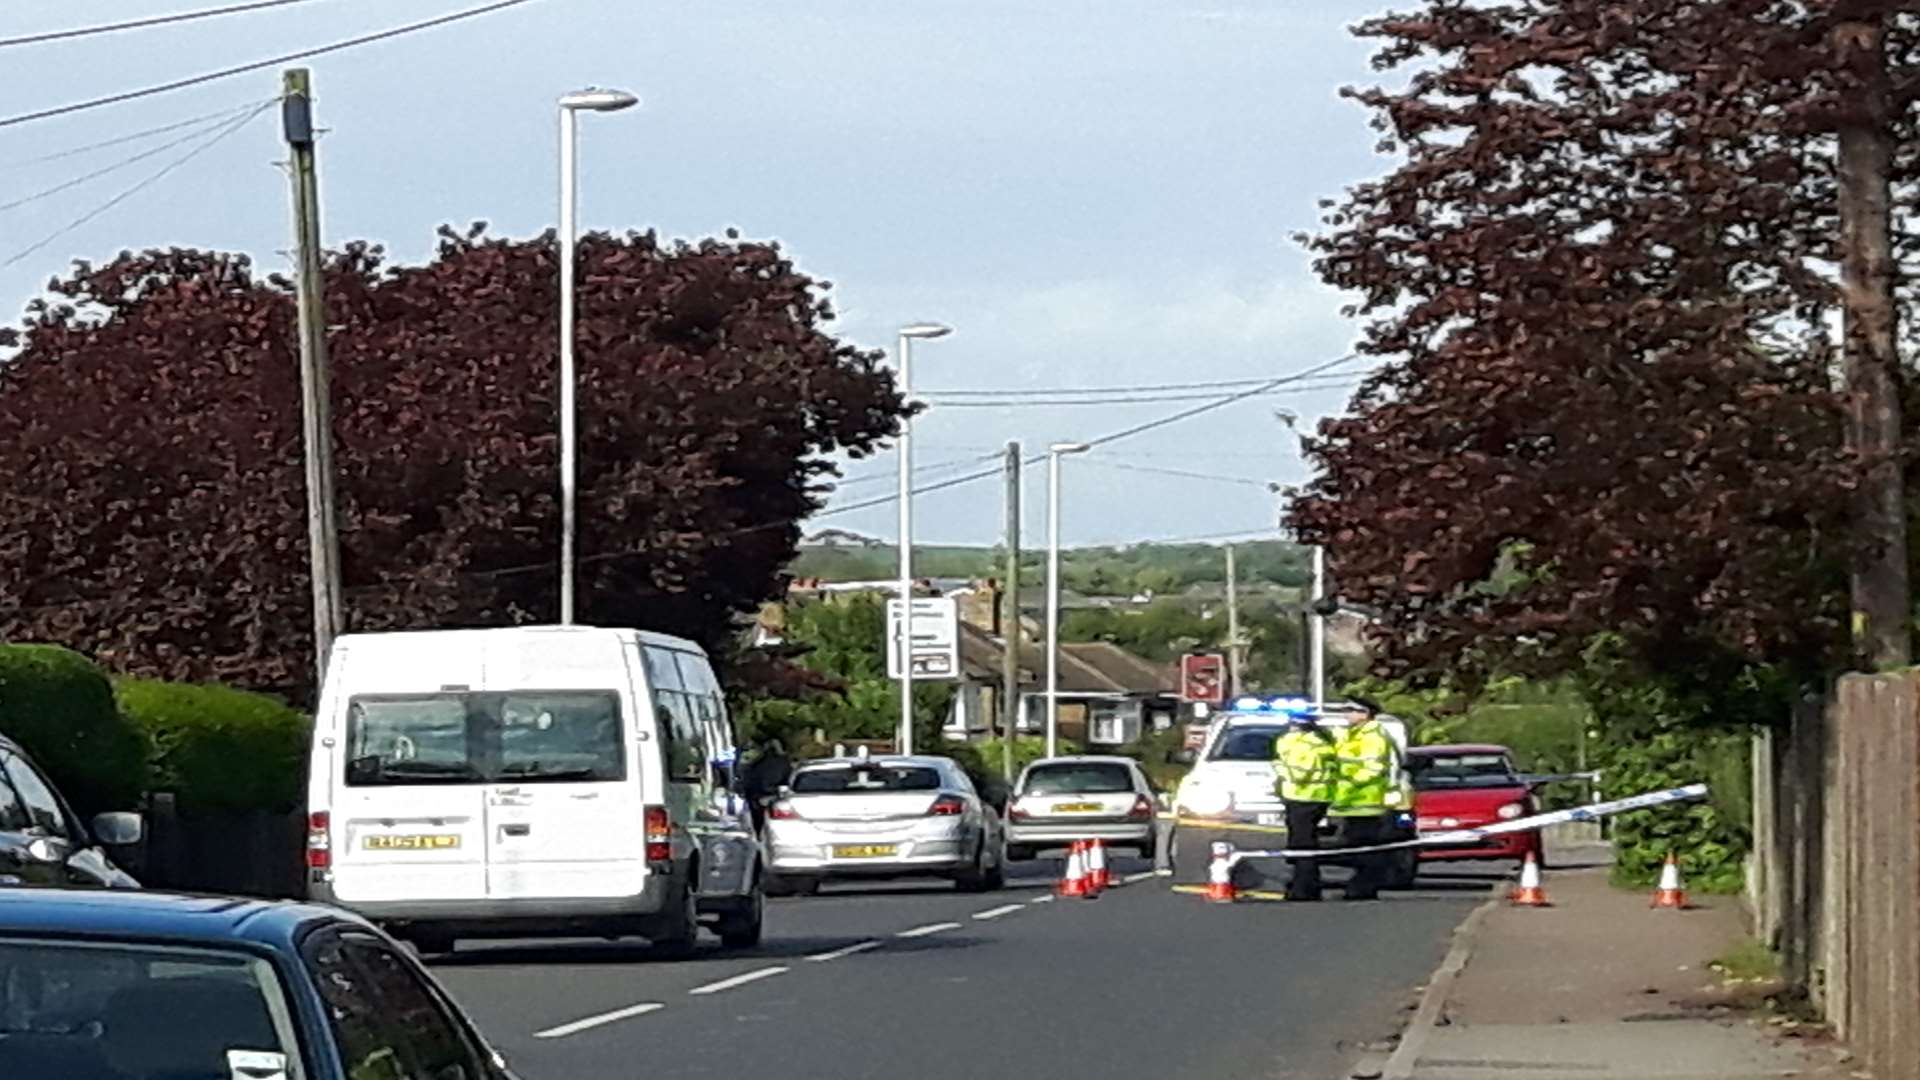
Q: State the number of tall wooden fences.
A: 1